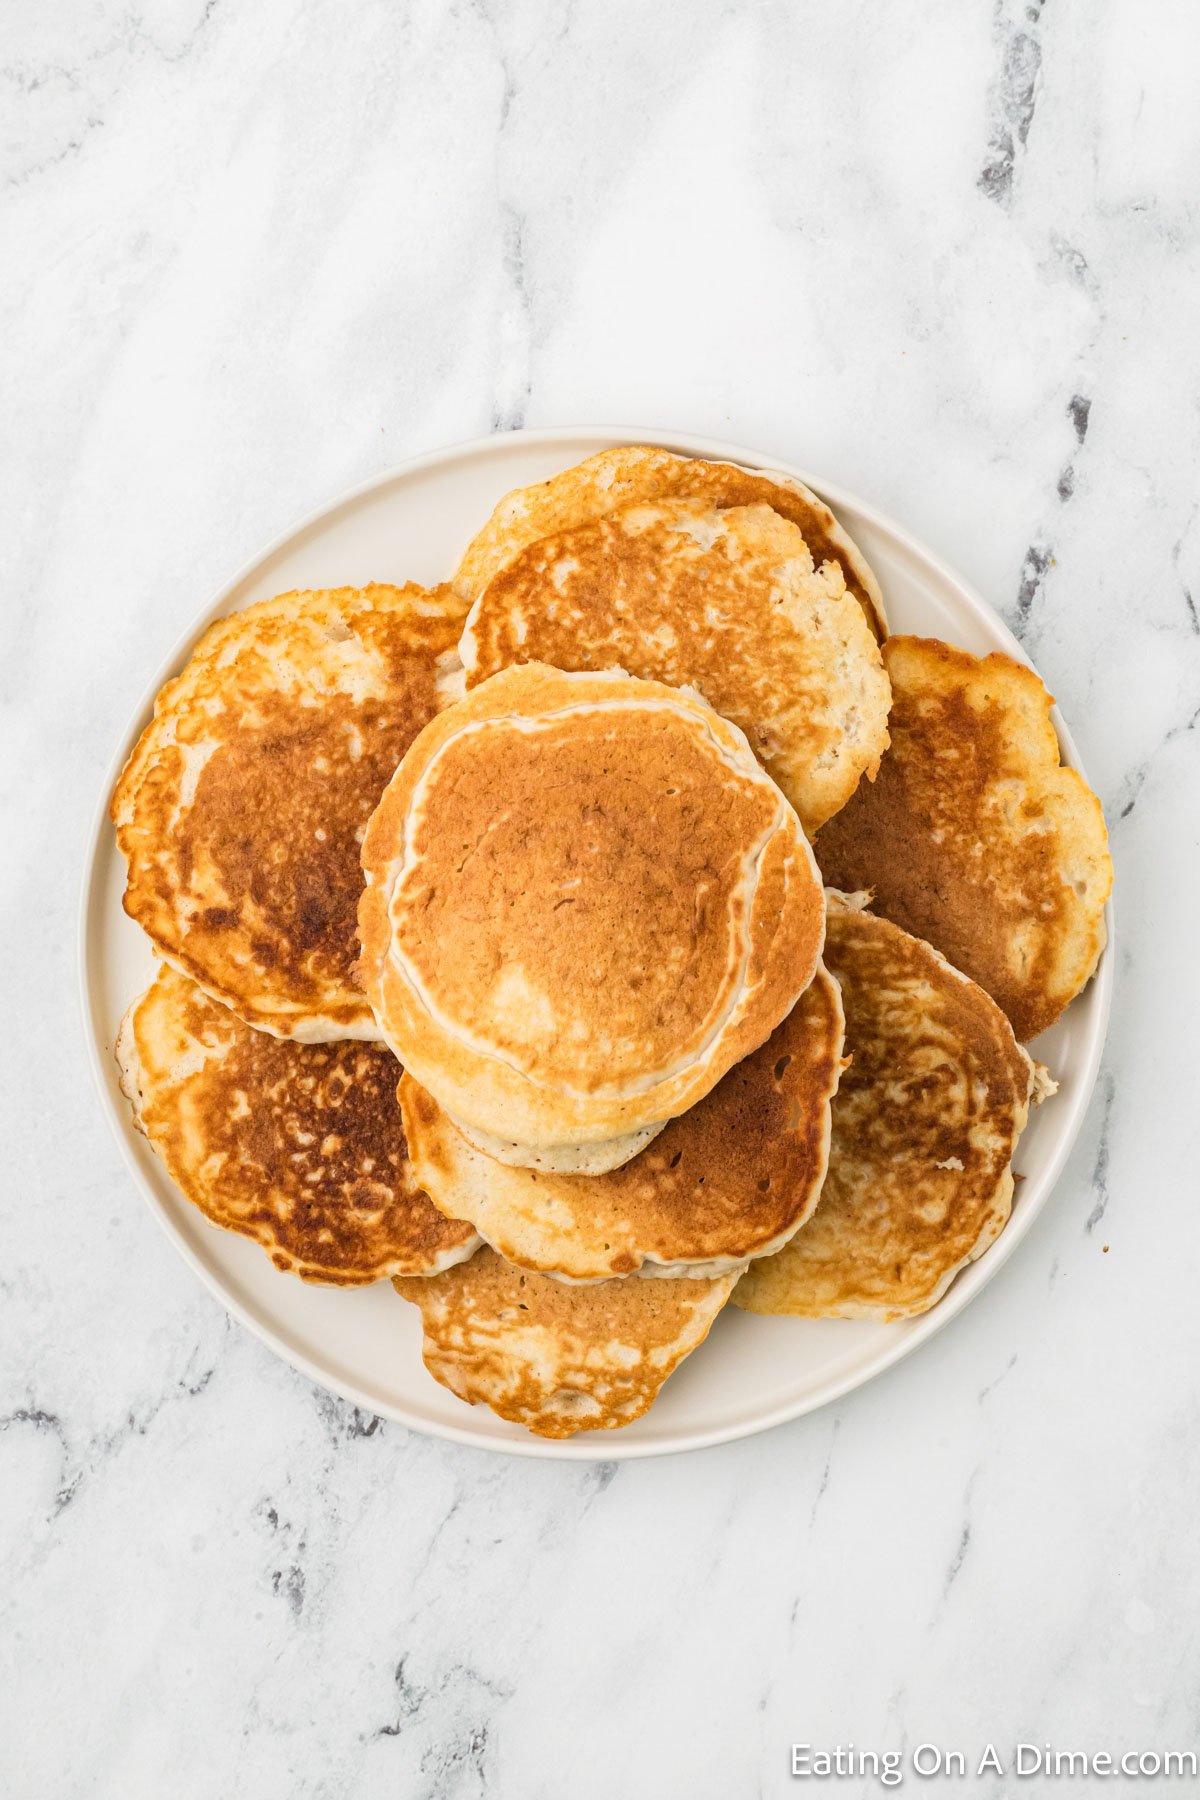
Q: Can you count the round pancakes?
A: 9